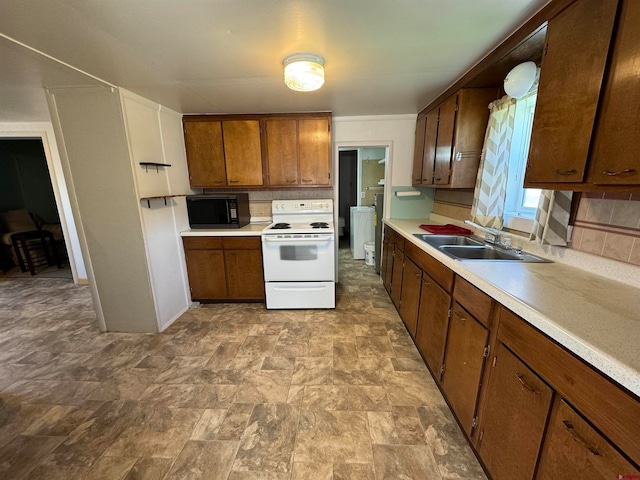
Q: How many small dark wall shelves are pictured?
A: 2